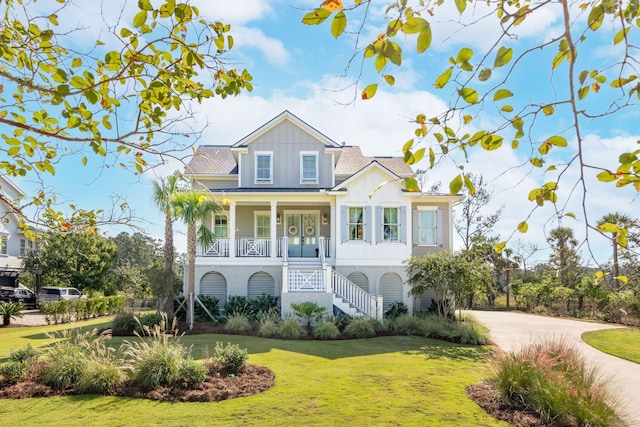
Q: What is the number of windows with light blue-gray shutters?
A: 3